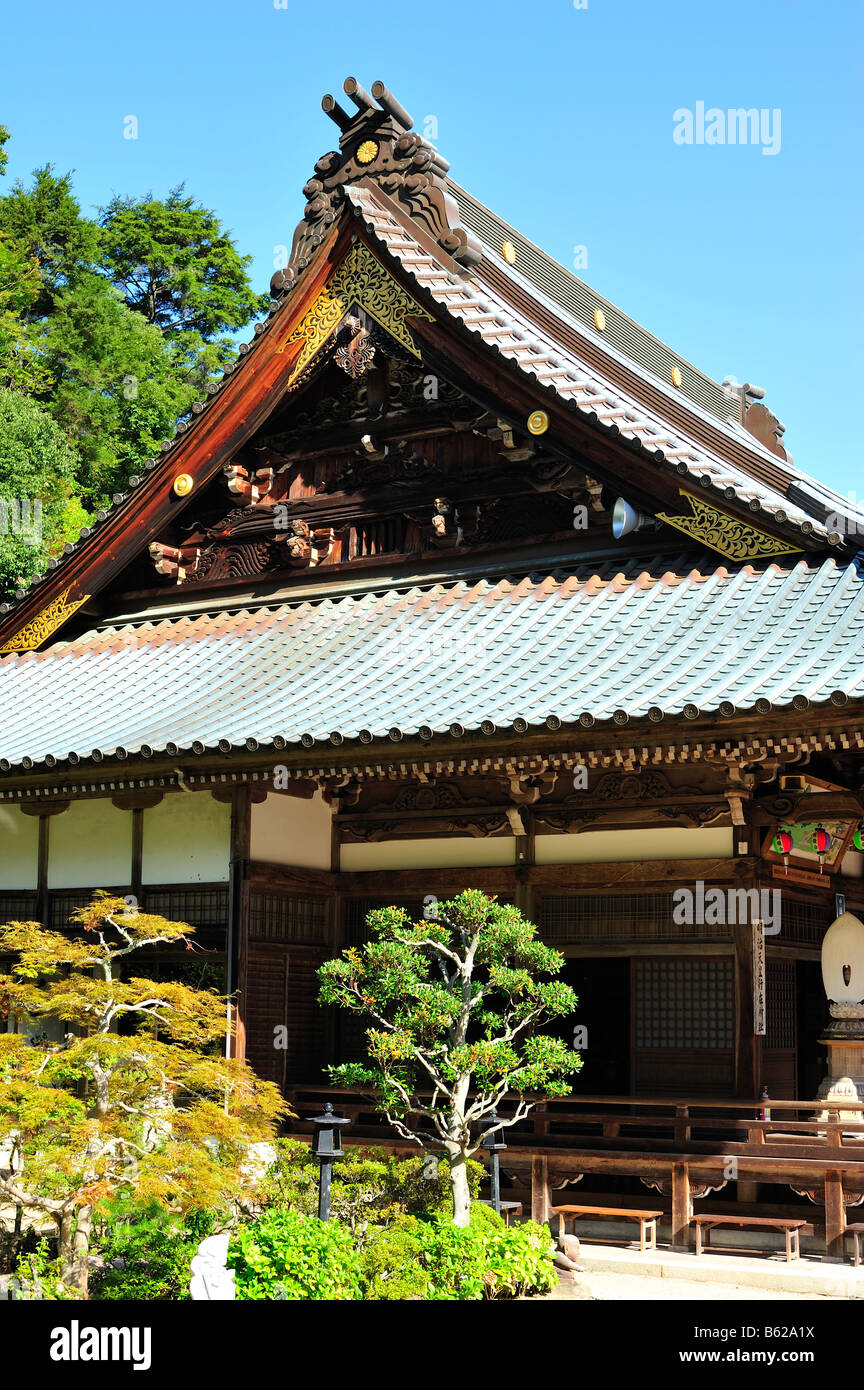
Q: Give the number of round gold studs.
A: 6